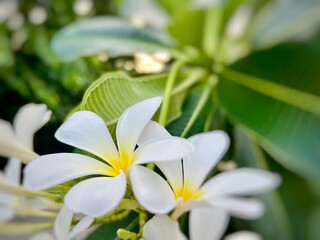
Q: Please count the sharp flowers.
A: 2